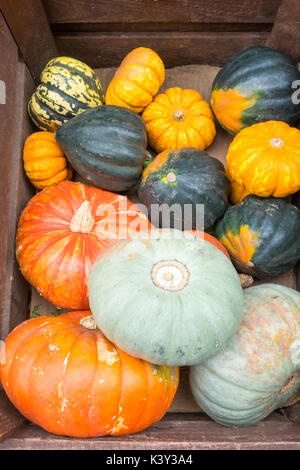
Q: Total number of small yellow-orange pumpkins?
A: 4